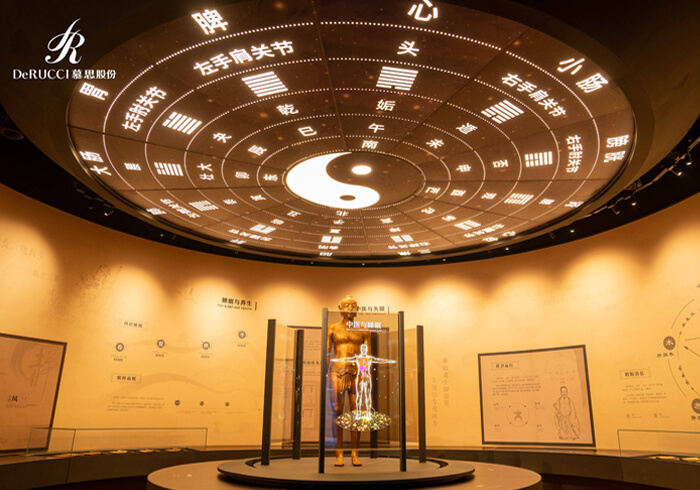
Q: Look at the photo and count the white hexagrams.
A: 12